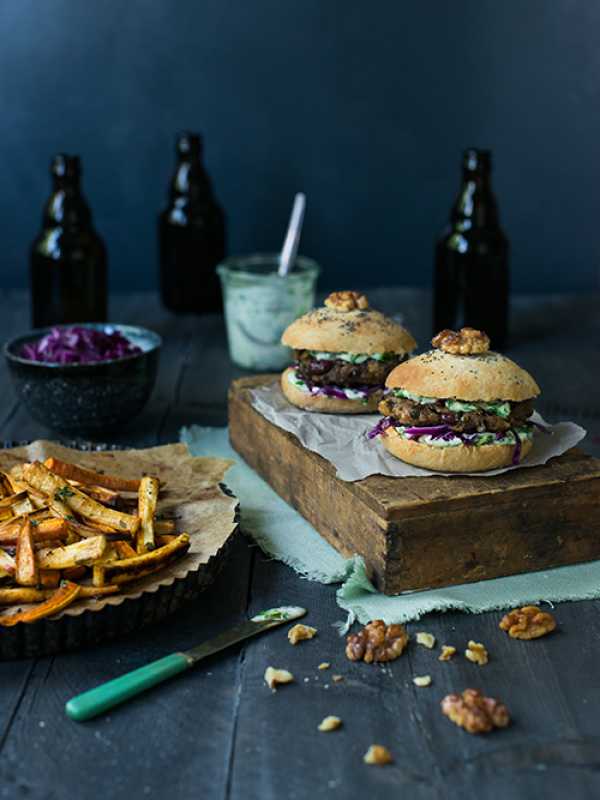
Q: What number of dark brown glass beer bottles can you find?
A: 3